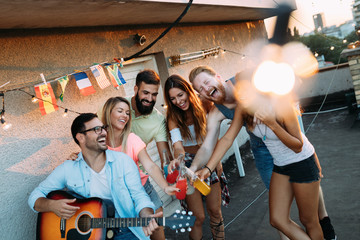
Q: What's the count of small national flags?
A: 5